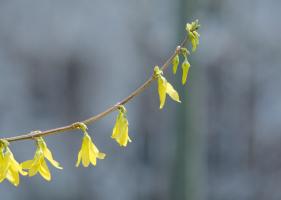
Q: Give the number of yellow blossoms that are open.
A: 5